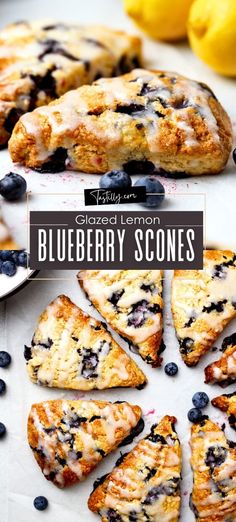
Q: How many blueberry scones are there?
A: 10